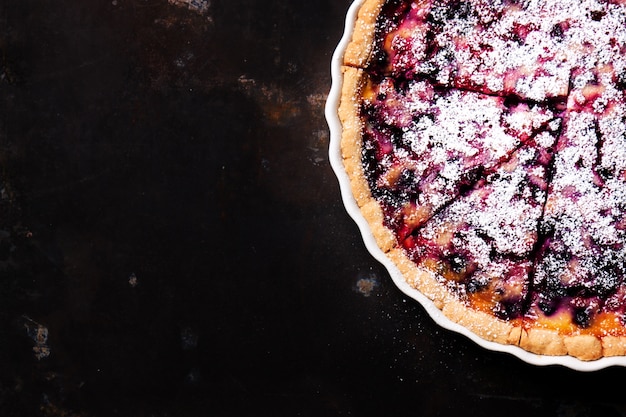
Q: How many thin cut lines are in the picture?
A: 3